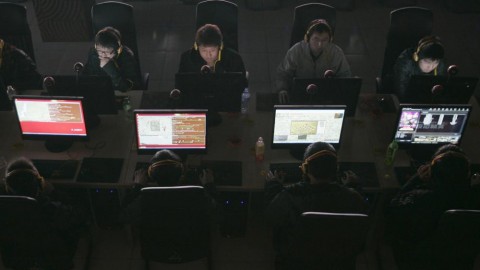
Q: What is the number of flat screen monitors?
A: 8